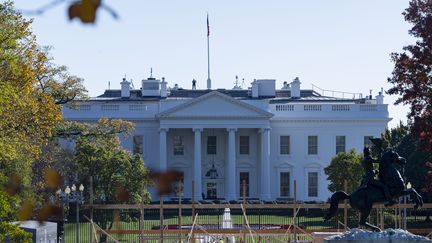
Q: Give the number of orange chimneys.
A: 0